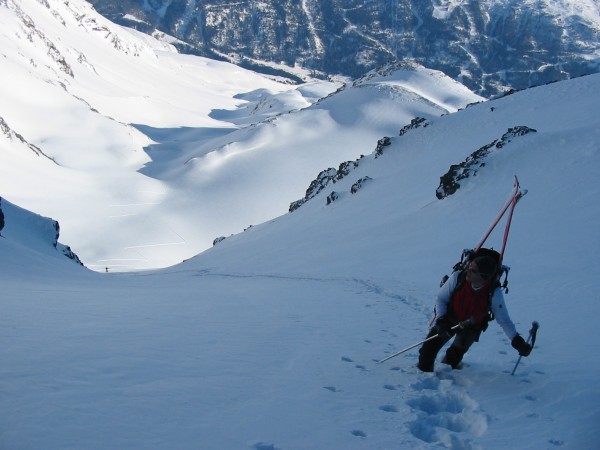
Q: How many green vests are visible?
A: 0